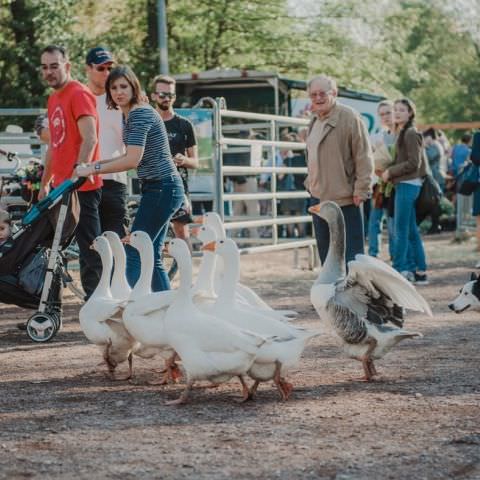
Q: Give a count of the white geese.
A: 7